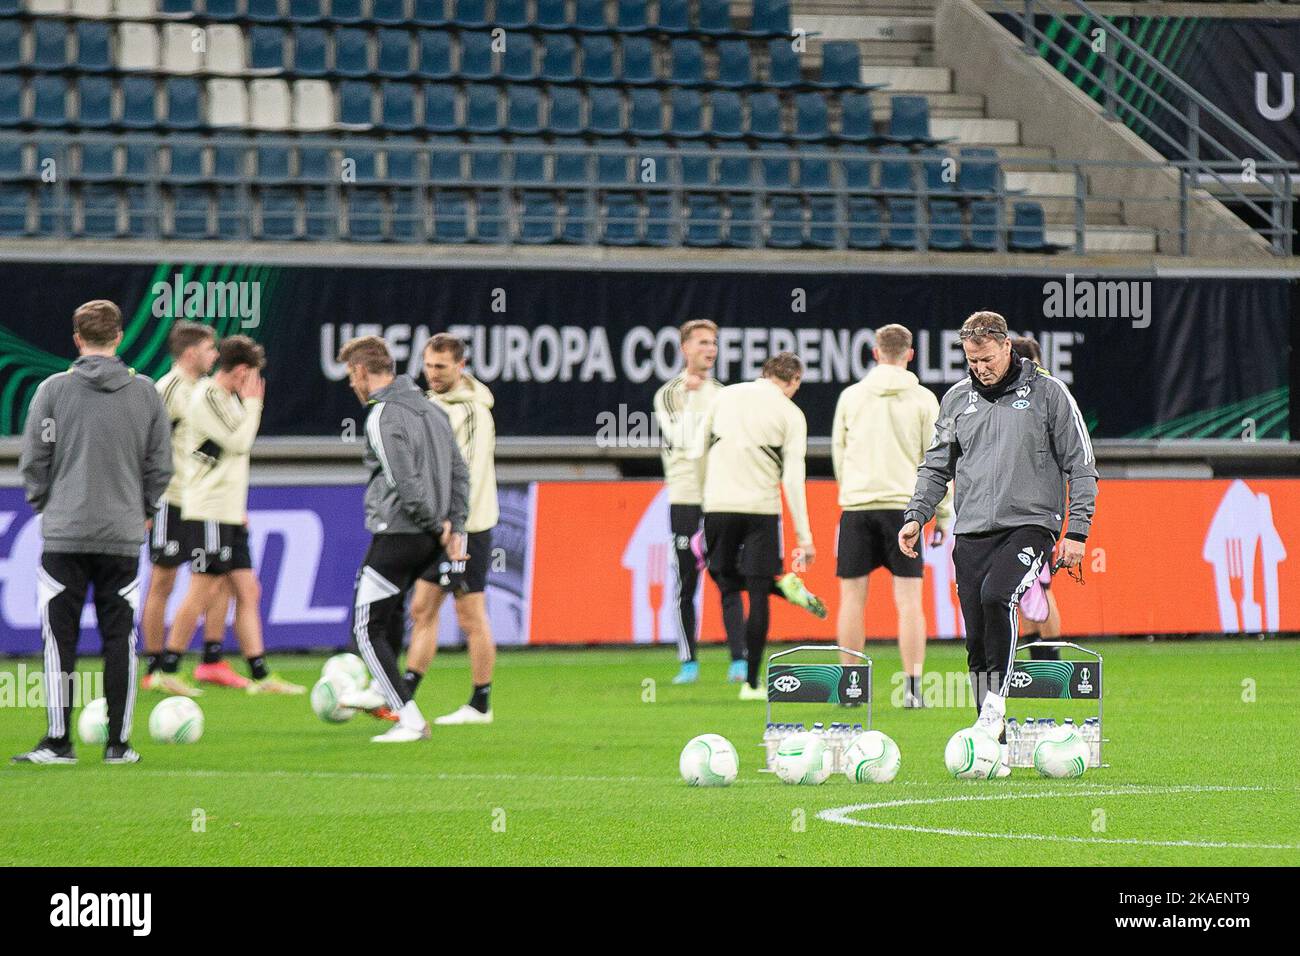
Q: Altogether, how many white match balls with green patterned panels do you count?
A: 9